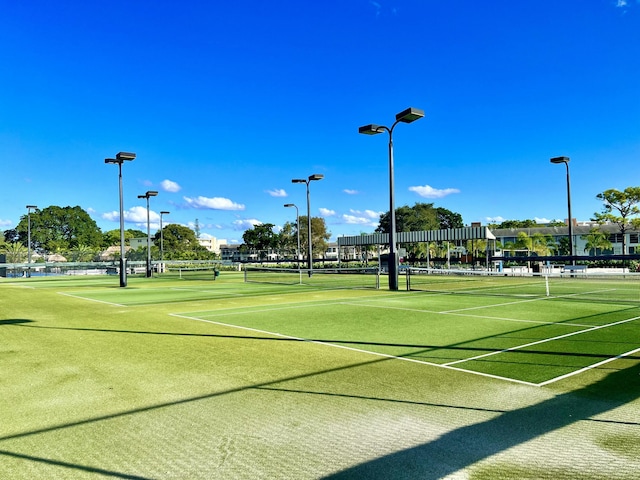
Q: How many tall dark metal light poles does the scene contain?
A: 8